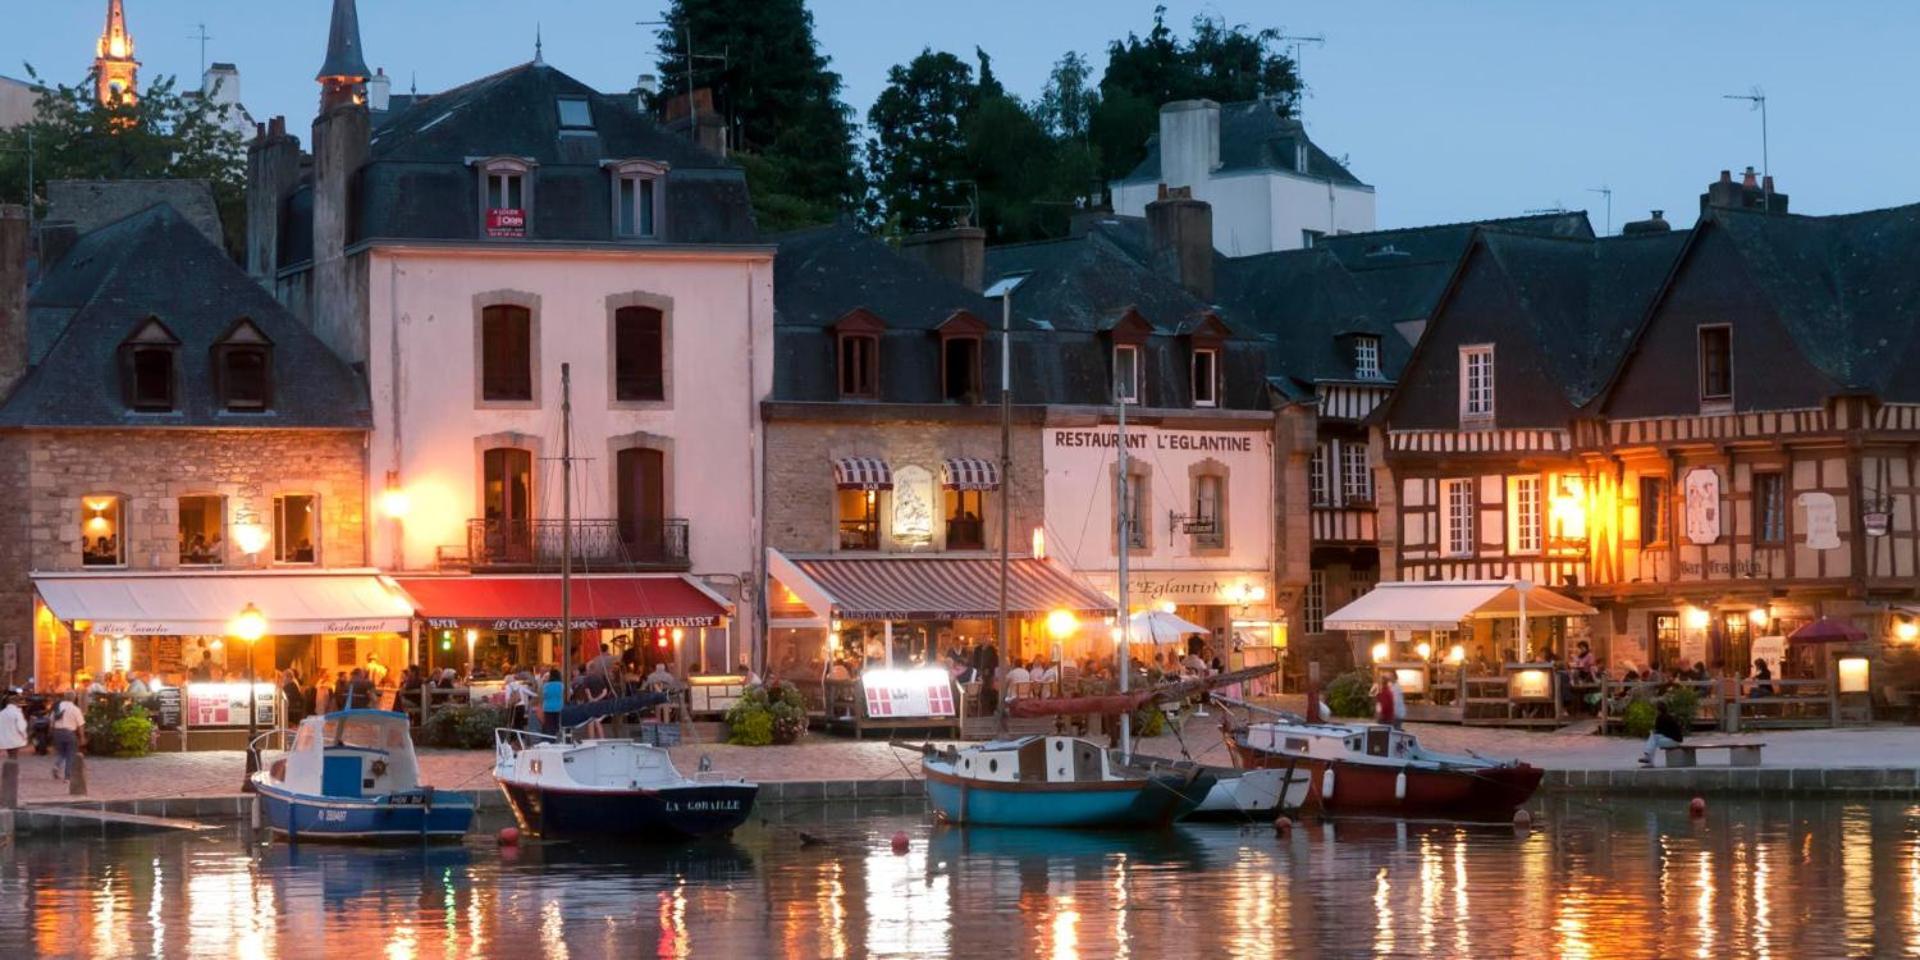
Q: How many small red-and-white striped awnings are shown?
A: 2